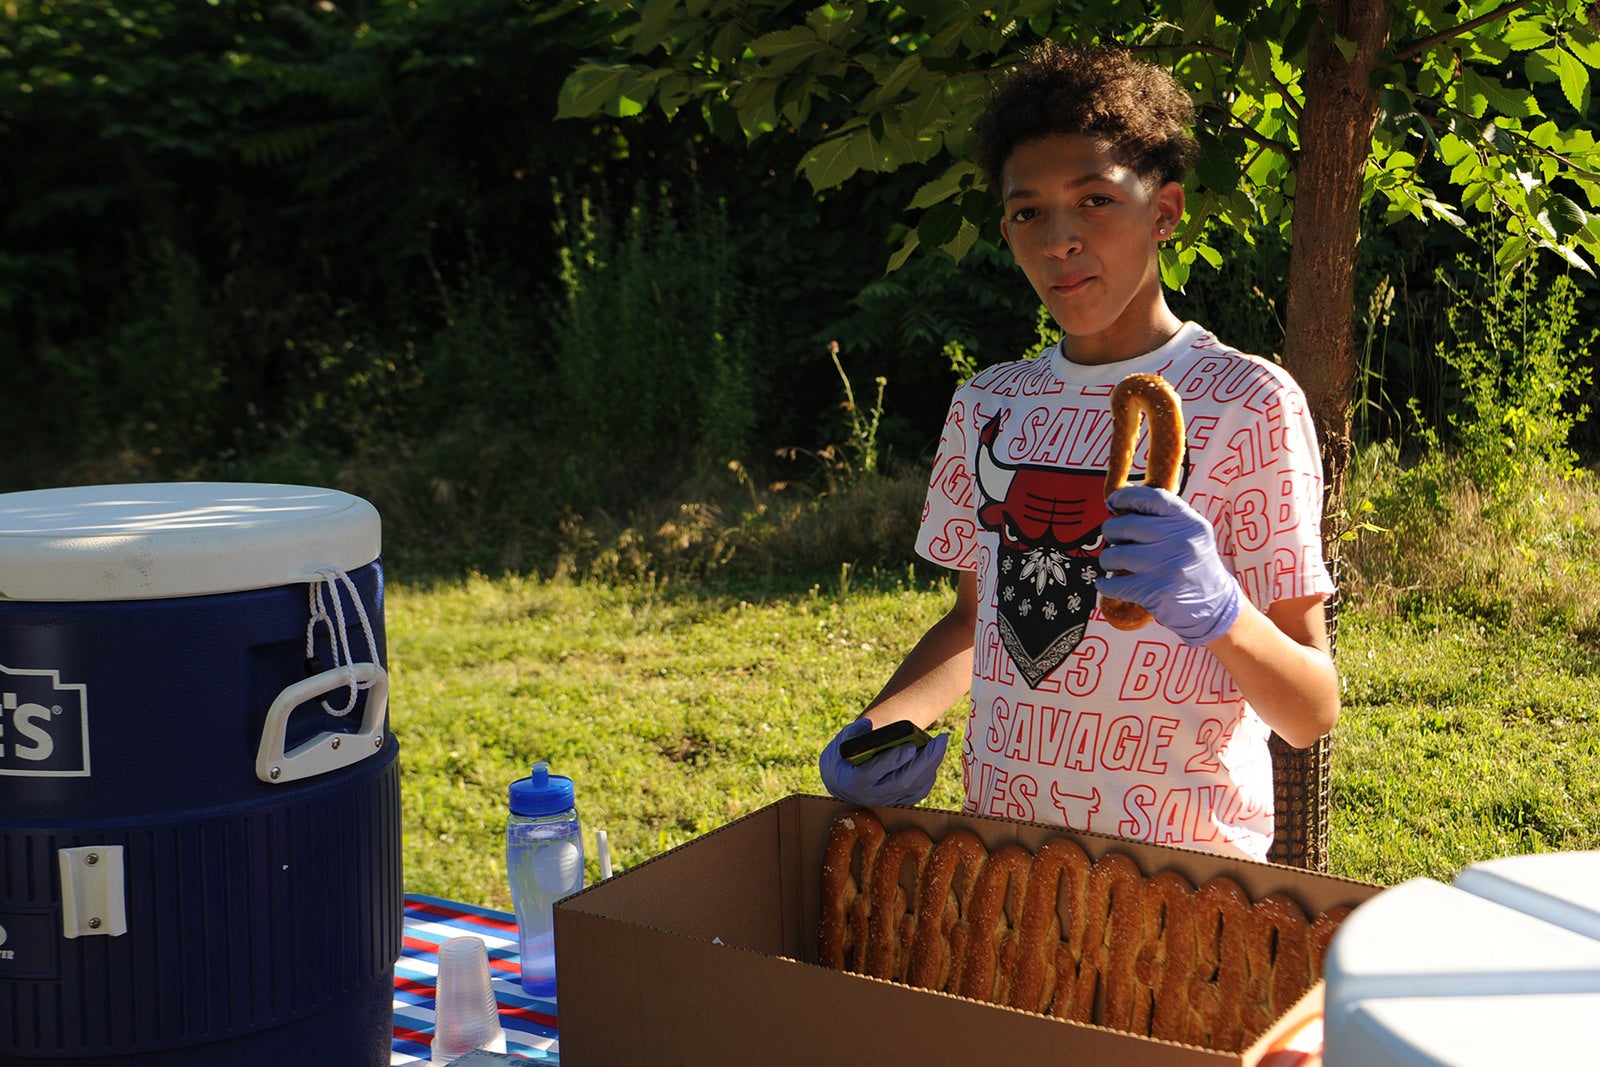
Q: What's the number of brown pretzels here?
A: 11